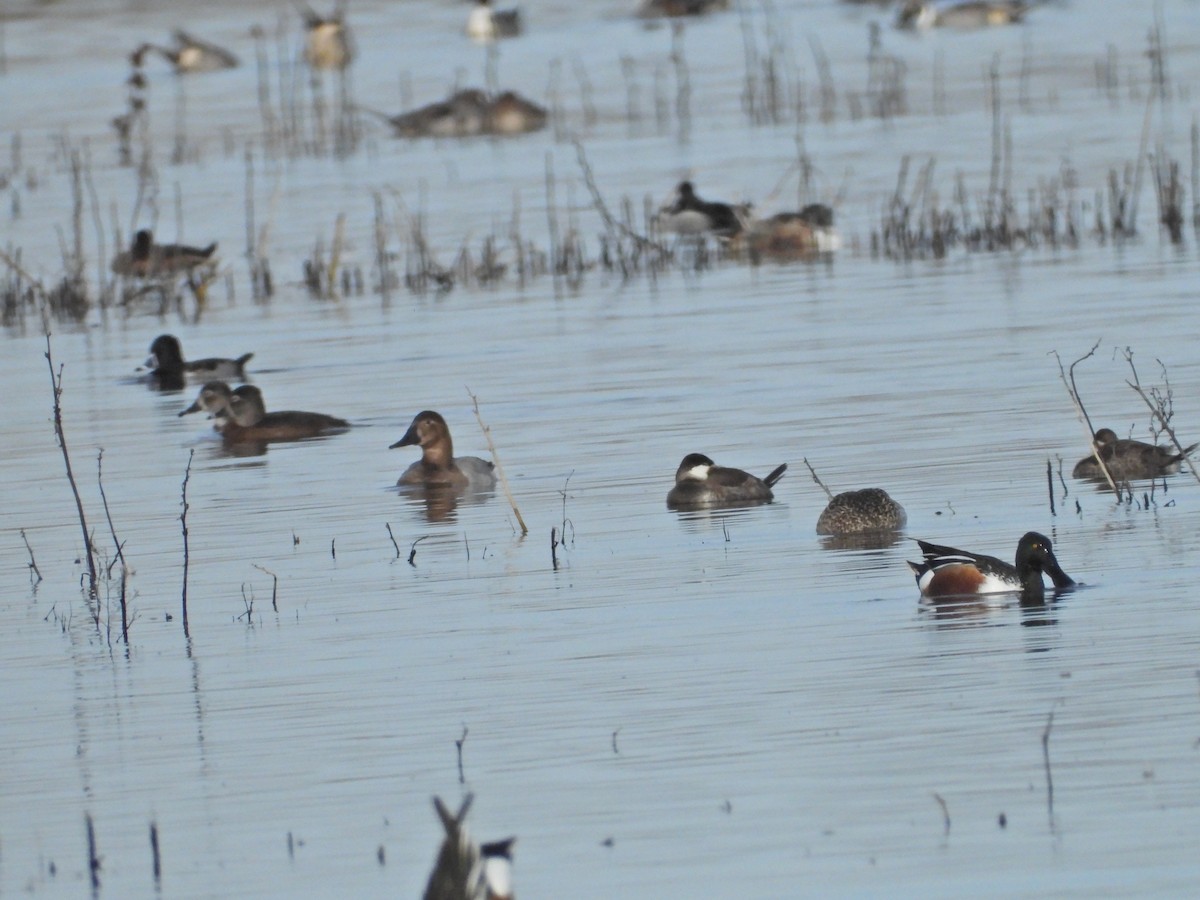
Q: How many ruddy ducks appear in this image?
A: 2